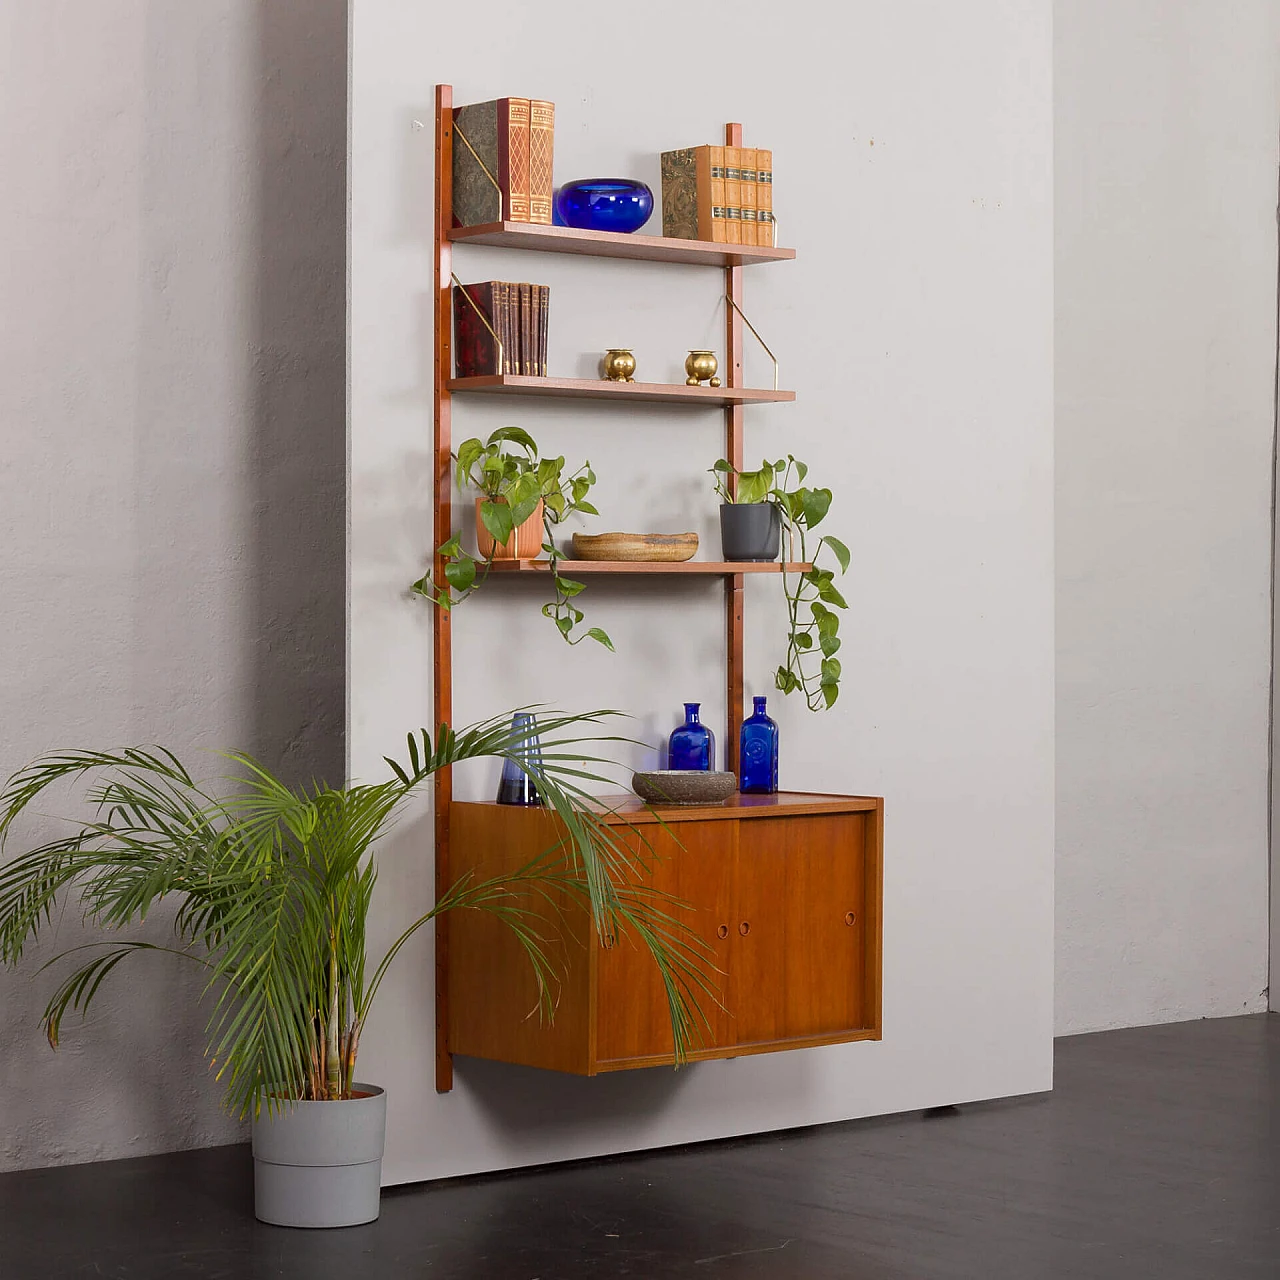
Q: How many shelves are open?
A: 3